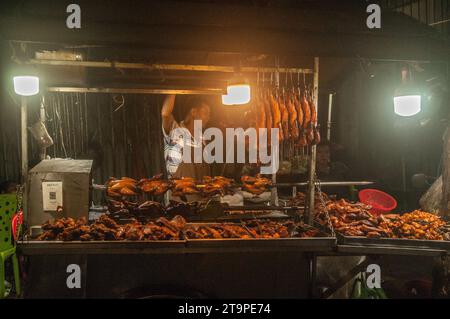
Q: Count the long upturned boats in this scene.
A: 0